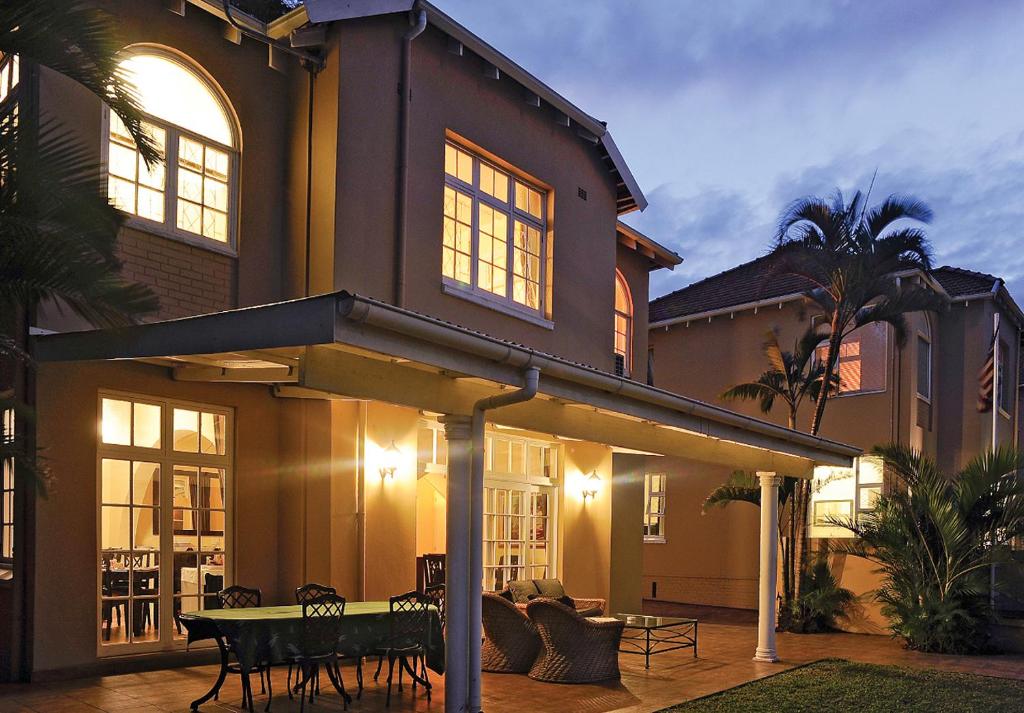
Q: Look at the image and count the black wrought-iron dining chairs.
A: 5